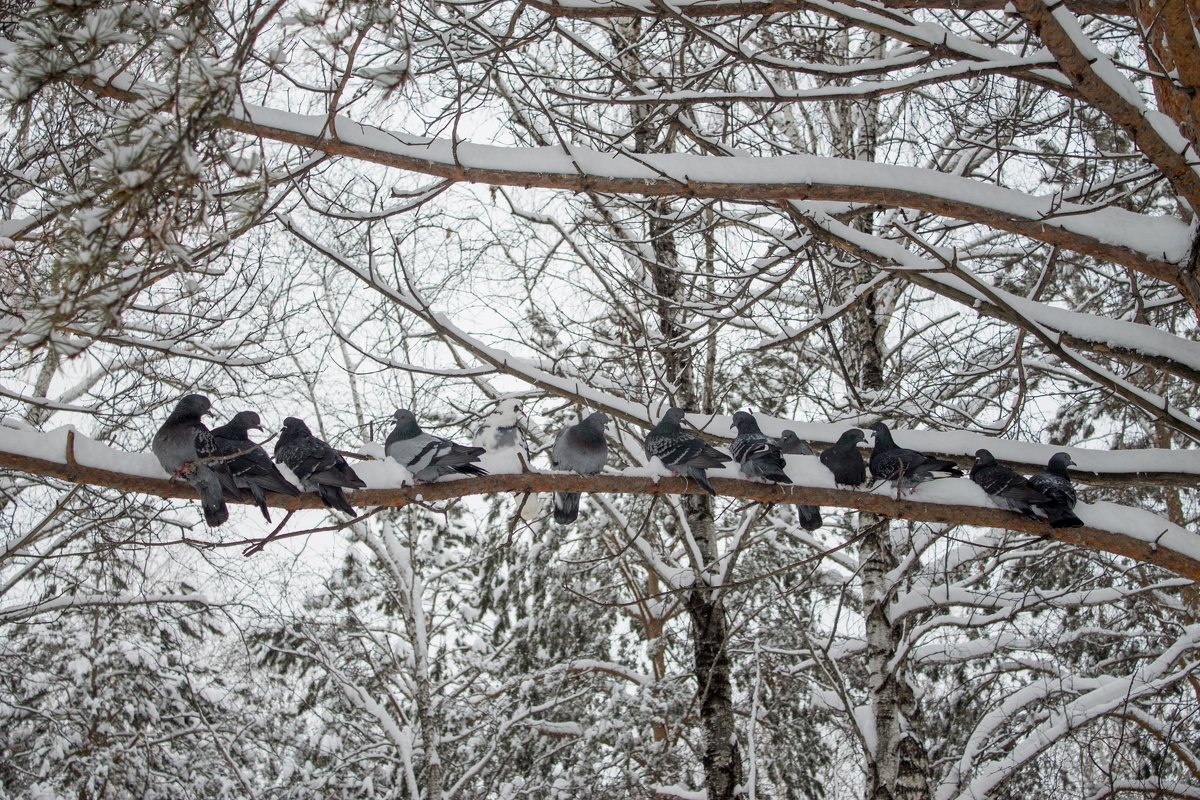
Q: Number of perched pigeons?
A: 13